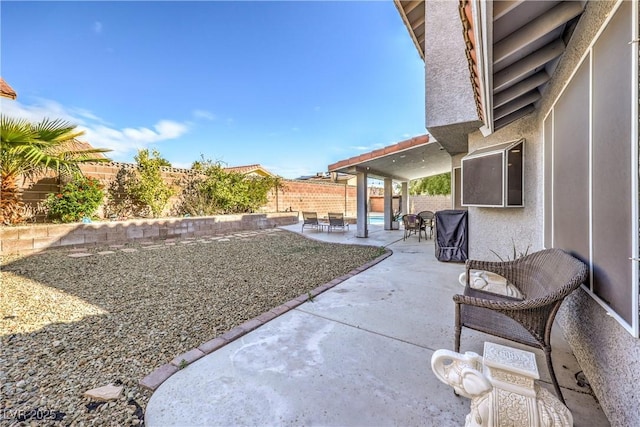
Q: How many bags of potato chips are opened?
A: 0